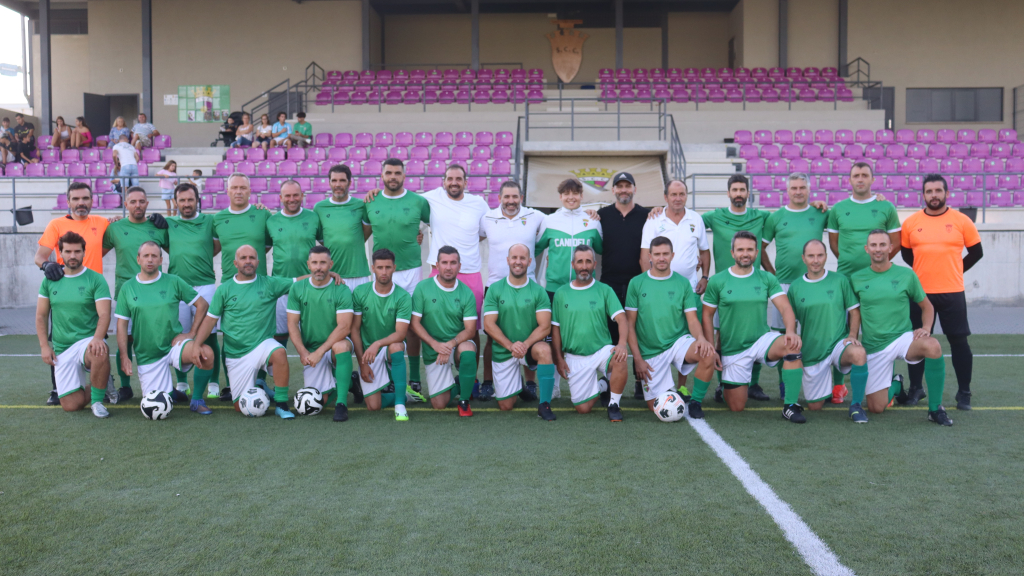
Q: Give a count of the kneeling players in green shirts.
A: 12